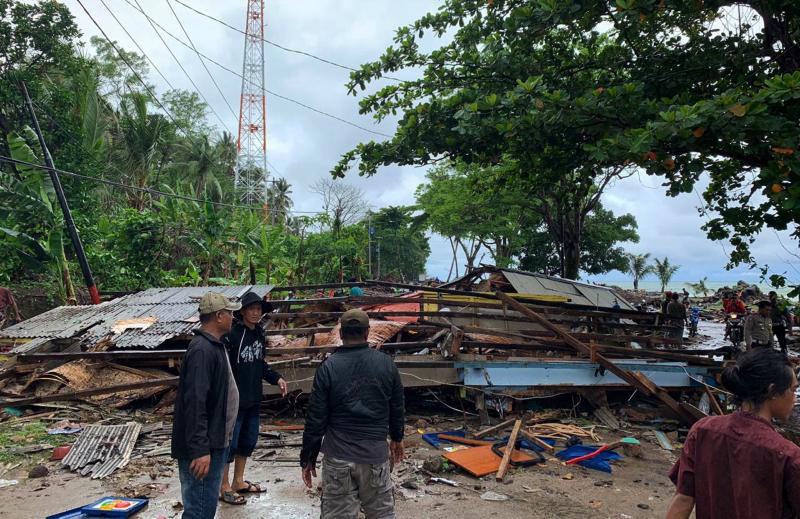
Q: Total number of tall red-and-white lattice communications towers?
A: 1